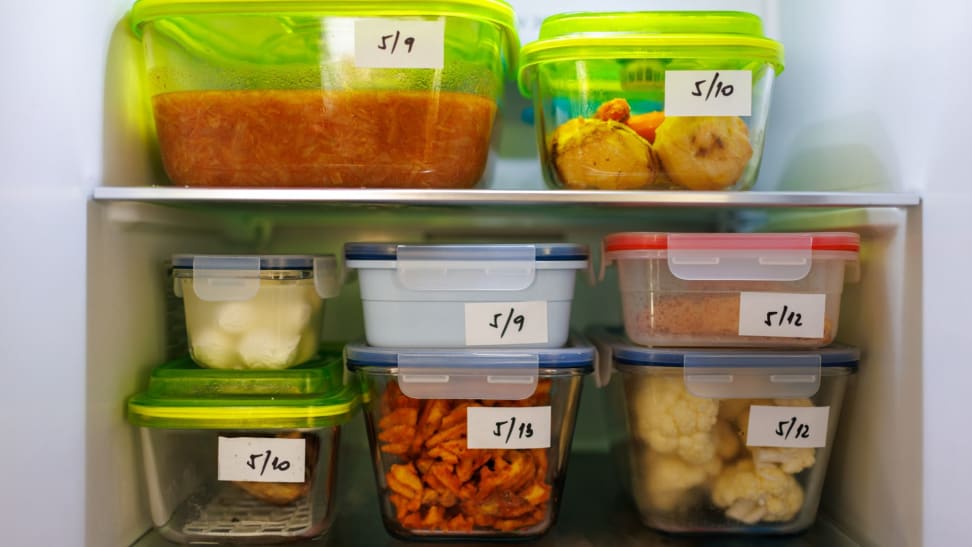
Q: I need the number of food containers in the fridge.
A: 8